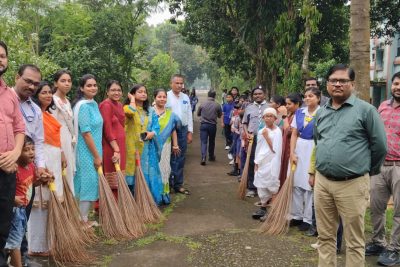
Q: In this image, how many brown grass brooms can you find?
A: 7